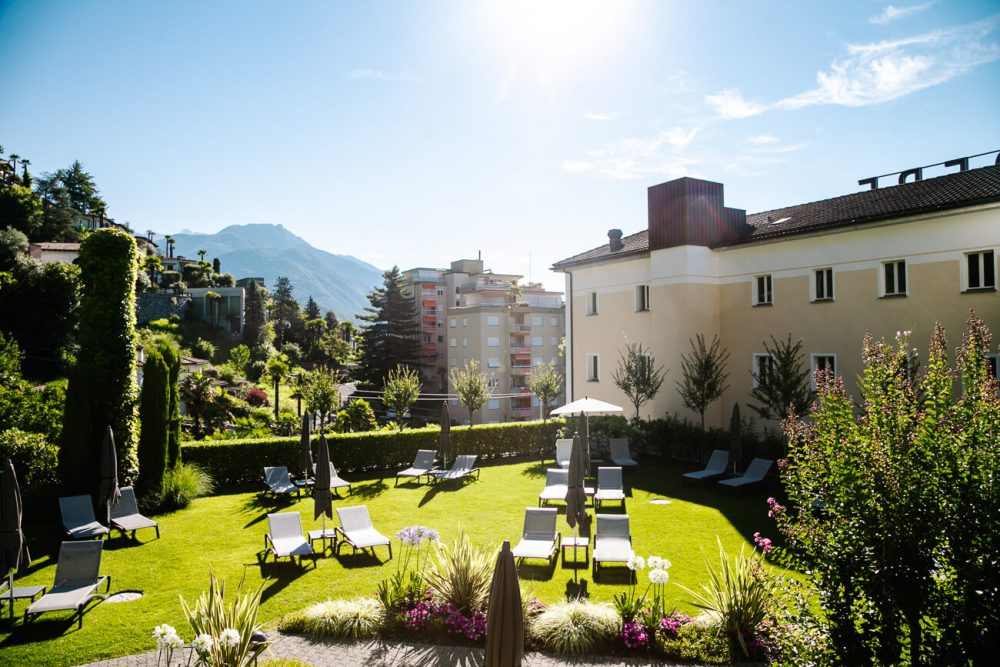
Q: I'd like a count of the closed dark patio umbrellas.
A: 9